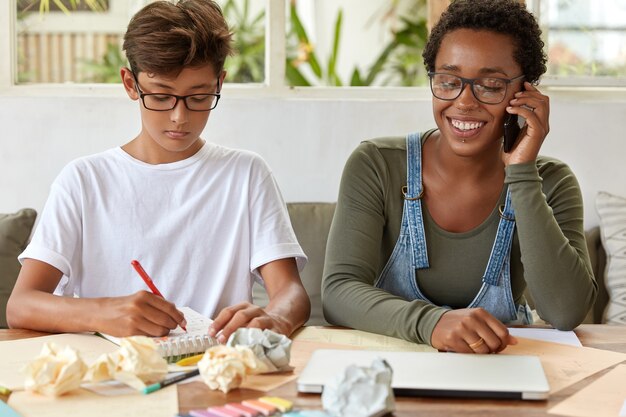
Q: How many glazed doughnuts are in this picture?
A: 0